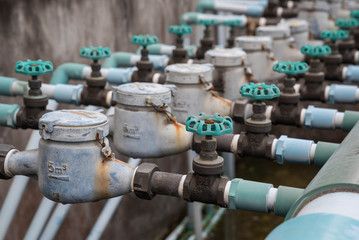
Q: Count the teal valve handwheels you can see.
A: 13